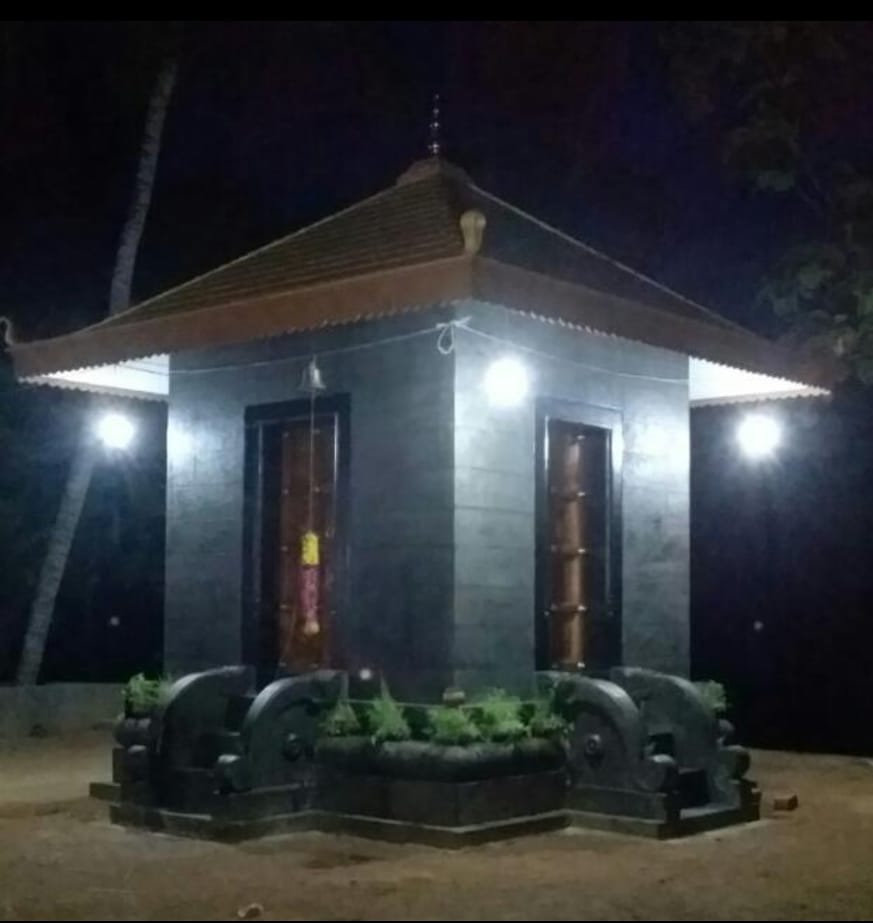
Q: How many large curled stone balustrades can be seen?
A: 4